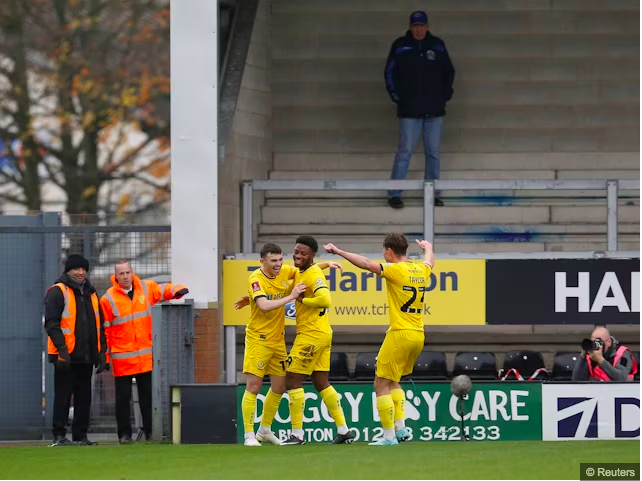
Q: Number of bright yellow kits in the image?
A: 3